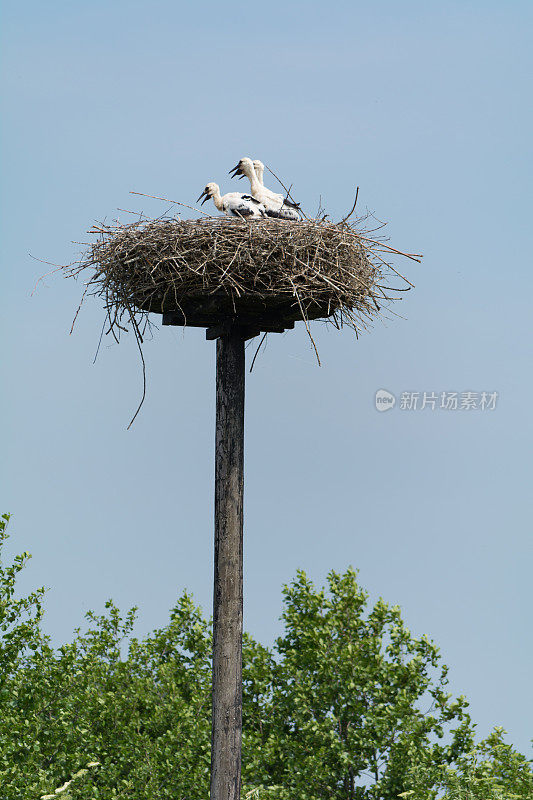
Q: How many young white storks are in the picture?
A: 3